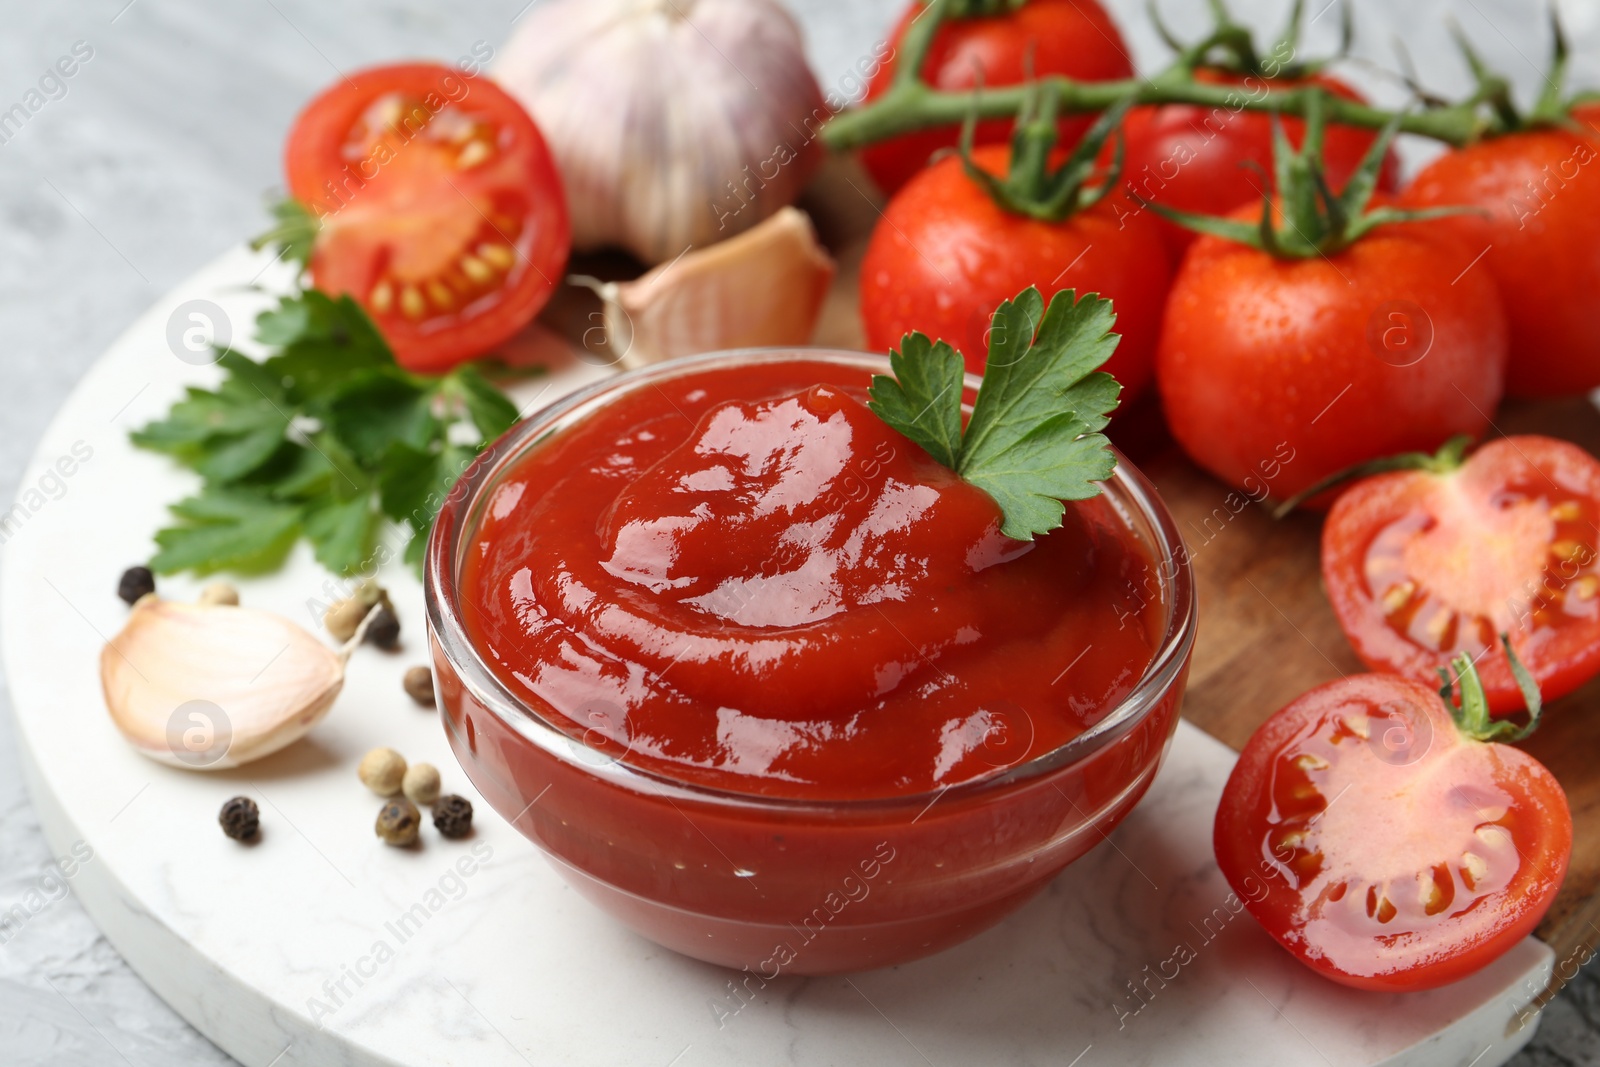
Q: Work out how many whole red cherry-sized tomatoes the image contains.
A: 5